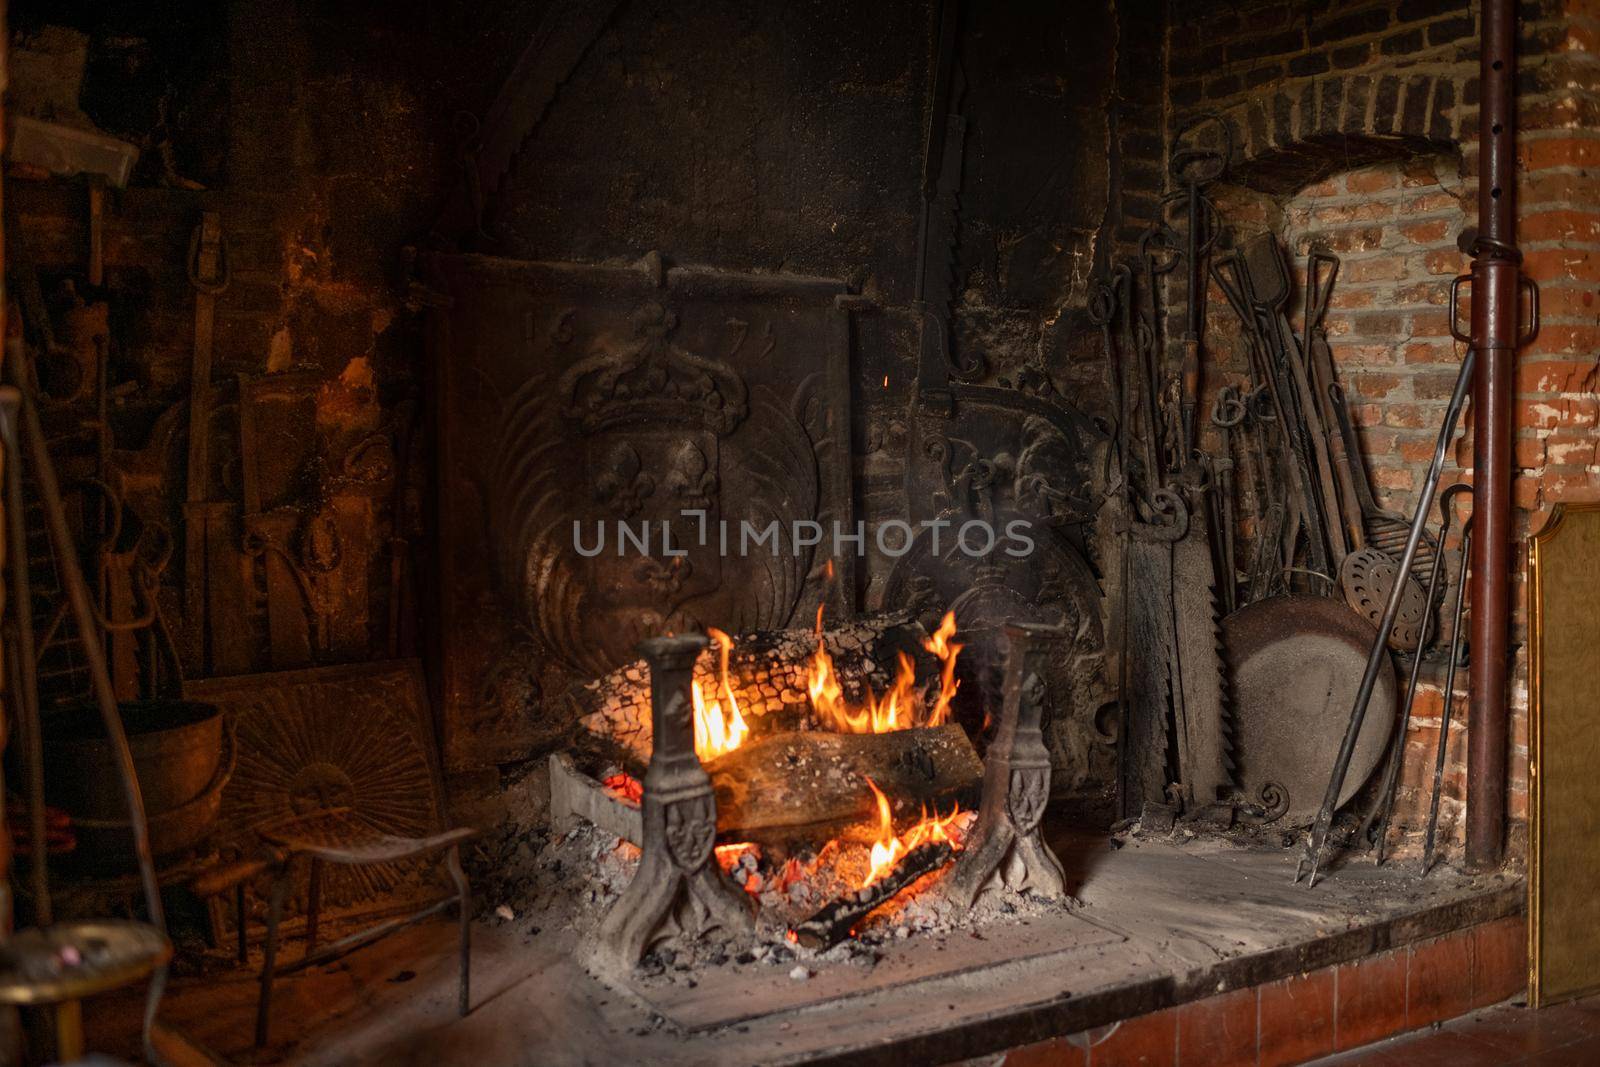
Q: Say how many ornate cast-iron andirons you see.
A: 2